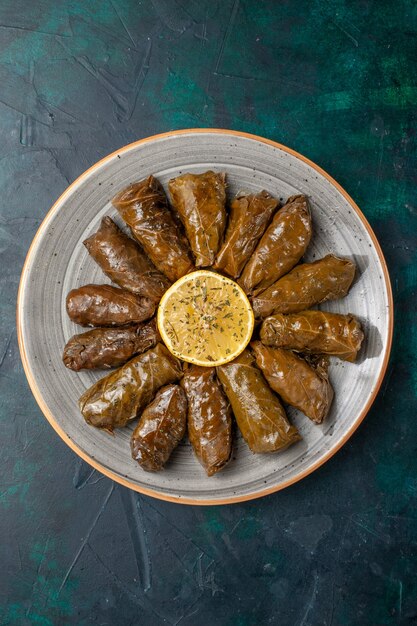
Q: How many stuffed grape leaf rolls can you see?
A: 14